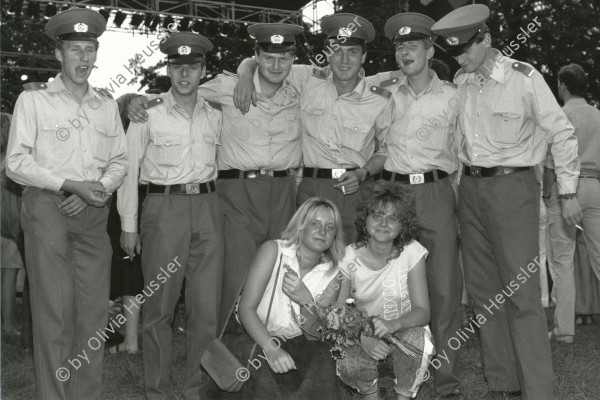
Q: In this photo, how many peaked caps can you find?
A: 6